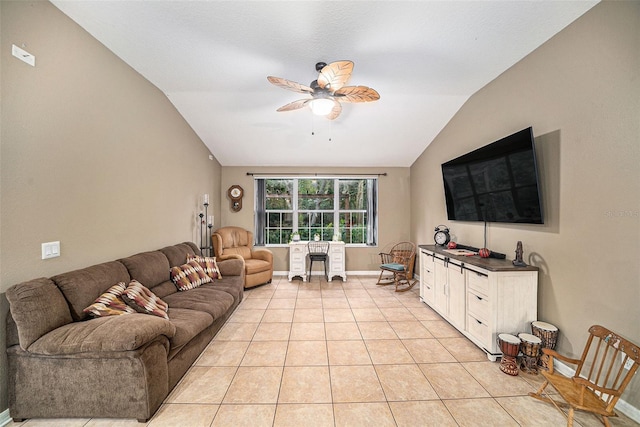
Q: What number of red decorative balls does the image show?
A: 2